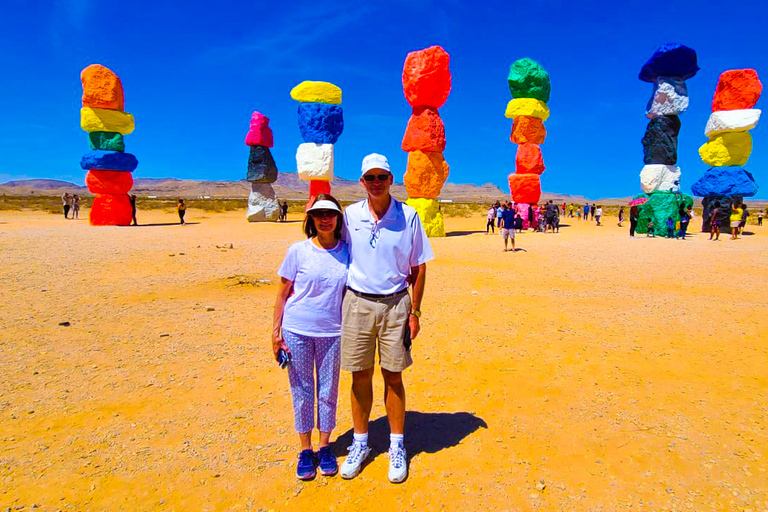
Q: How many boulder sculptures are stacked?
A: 7